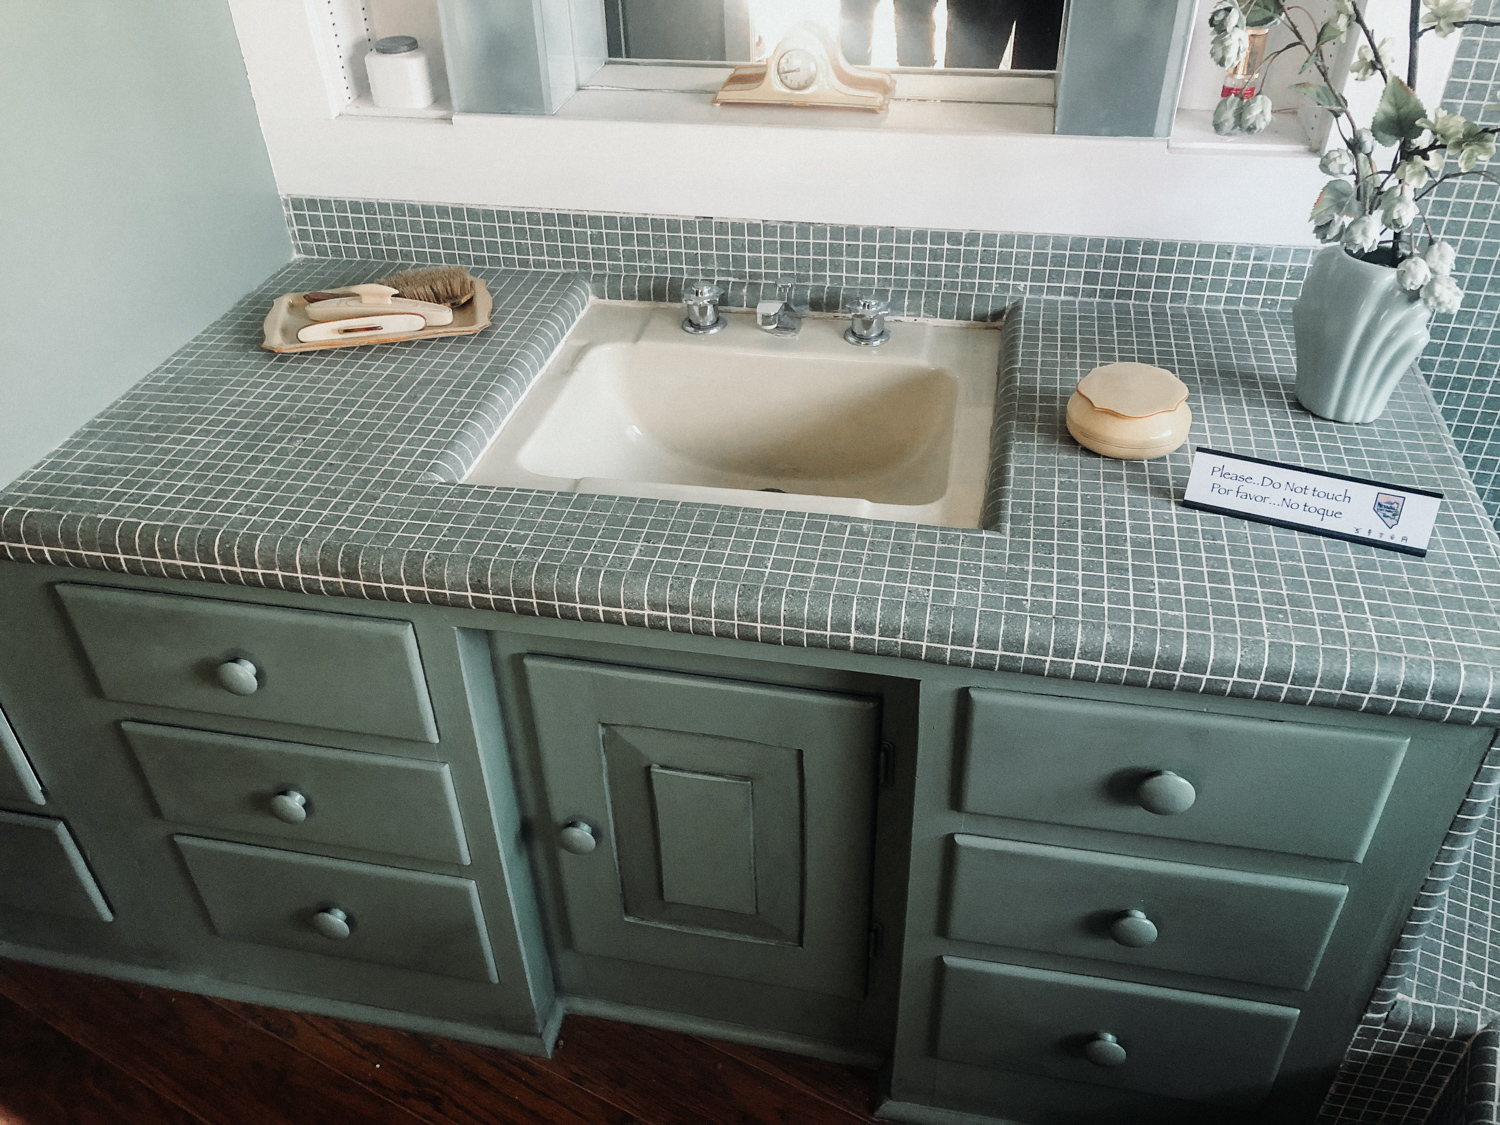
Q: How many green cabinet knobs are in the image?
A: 7